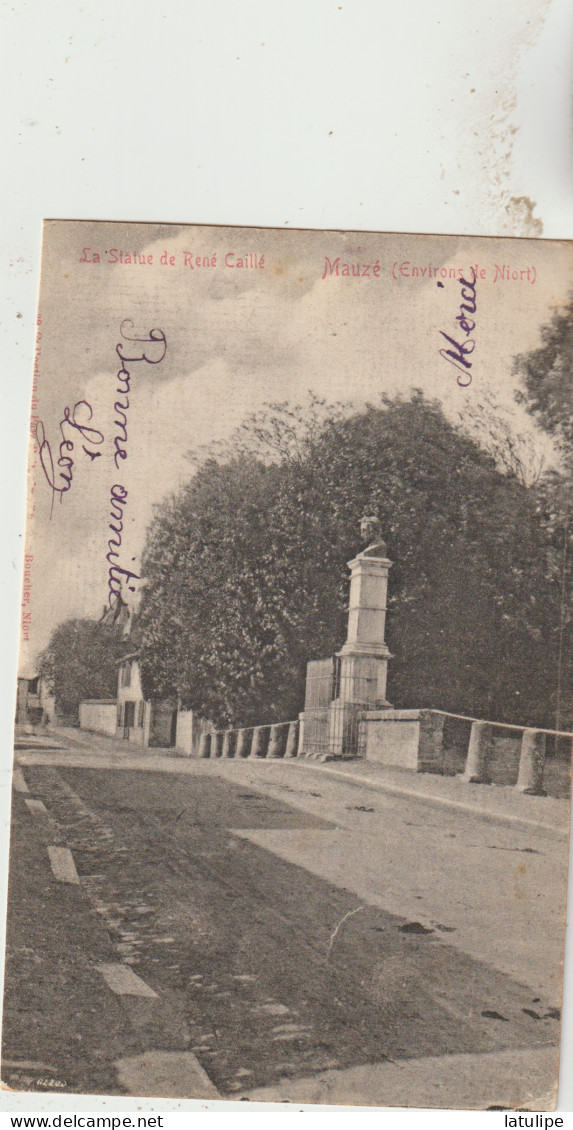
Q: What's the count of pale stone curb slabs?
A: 5